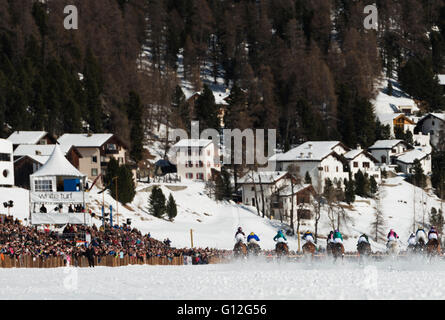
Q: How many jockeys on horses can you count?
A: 11